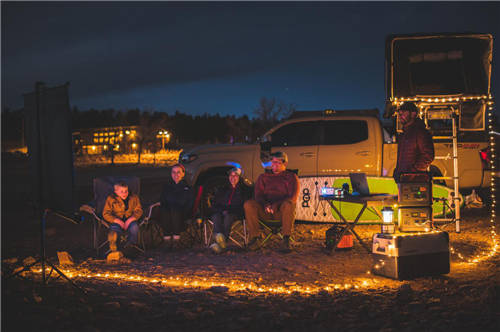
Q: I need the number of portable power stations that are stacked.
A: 2